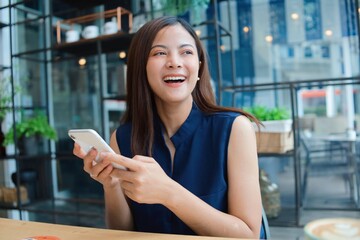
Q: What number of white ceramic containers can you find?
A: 3